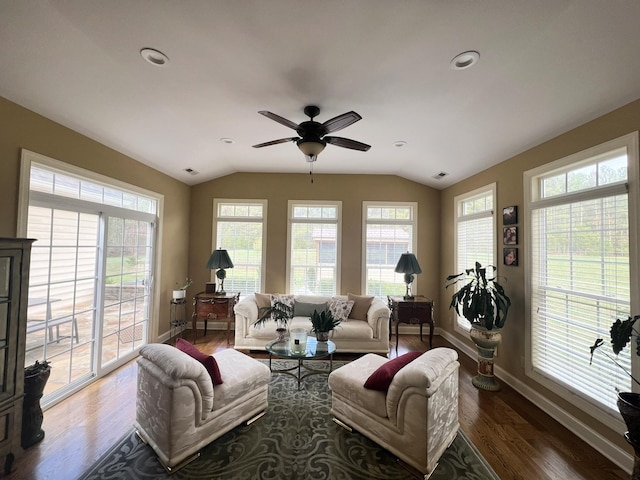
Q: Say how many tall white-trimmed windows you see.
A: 5